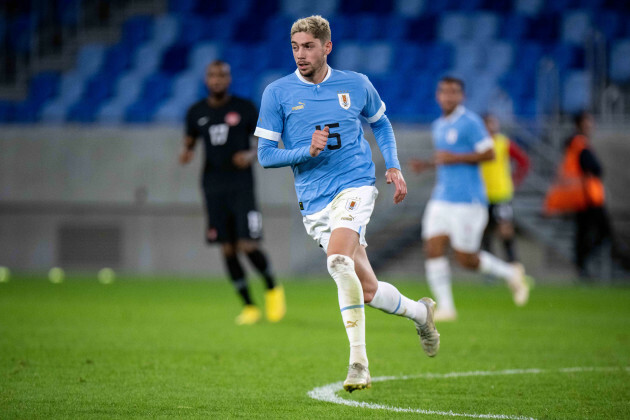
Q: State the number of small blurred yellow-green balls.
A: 3